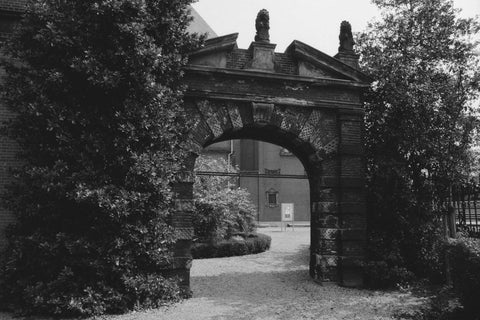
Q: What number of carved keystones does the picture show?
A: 1